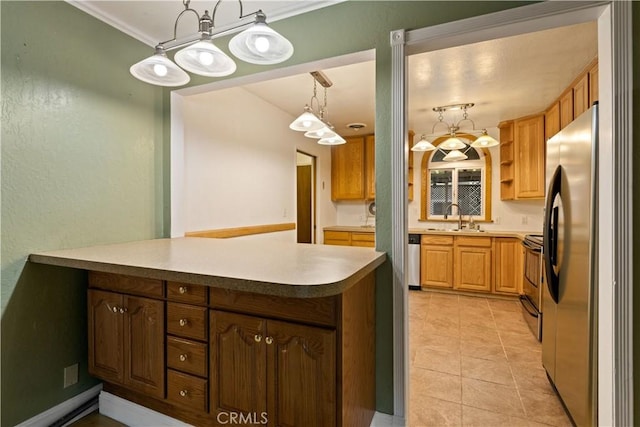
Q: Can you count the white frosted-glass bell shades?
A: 10